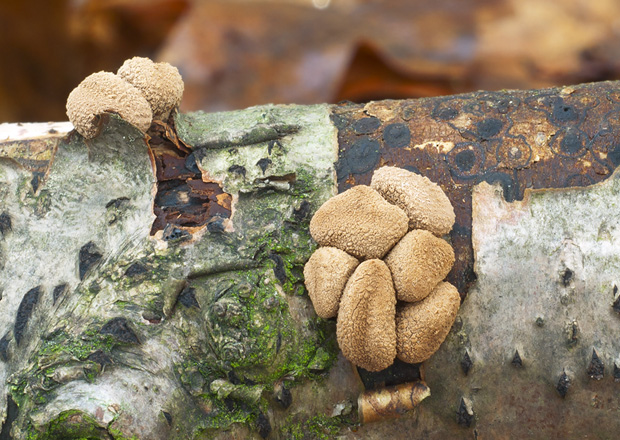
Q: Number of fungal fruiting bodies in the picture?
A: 8